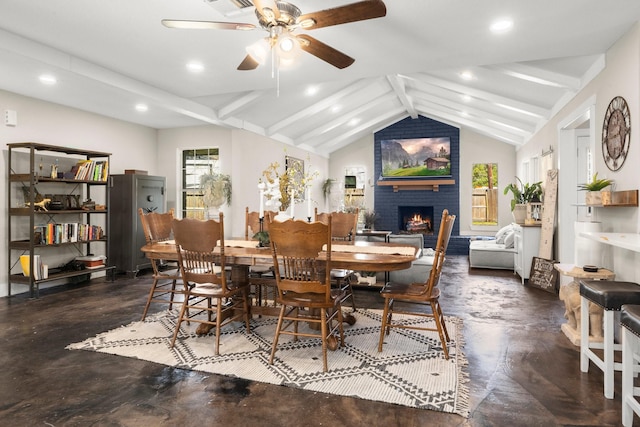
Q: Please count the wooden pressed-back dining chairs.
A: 6